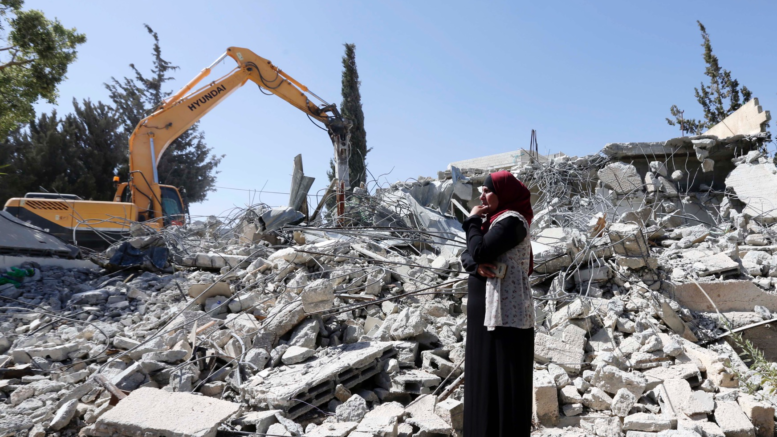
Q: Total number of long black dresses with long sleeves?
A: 1